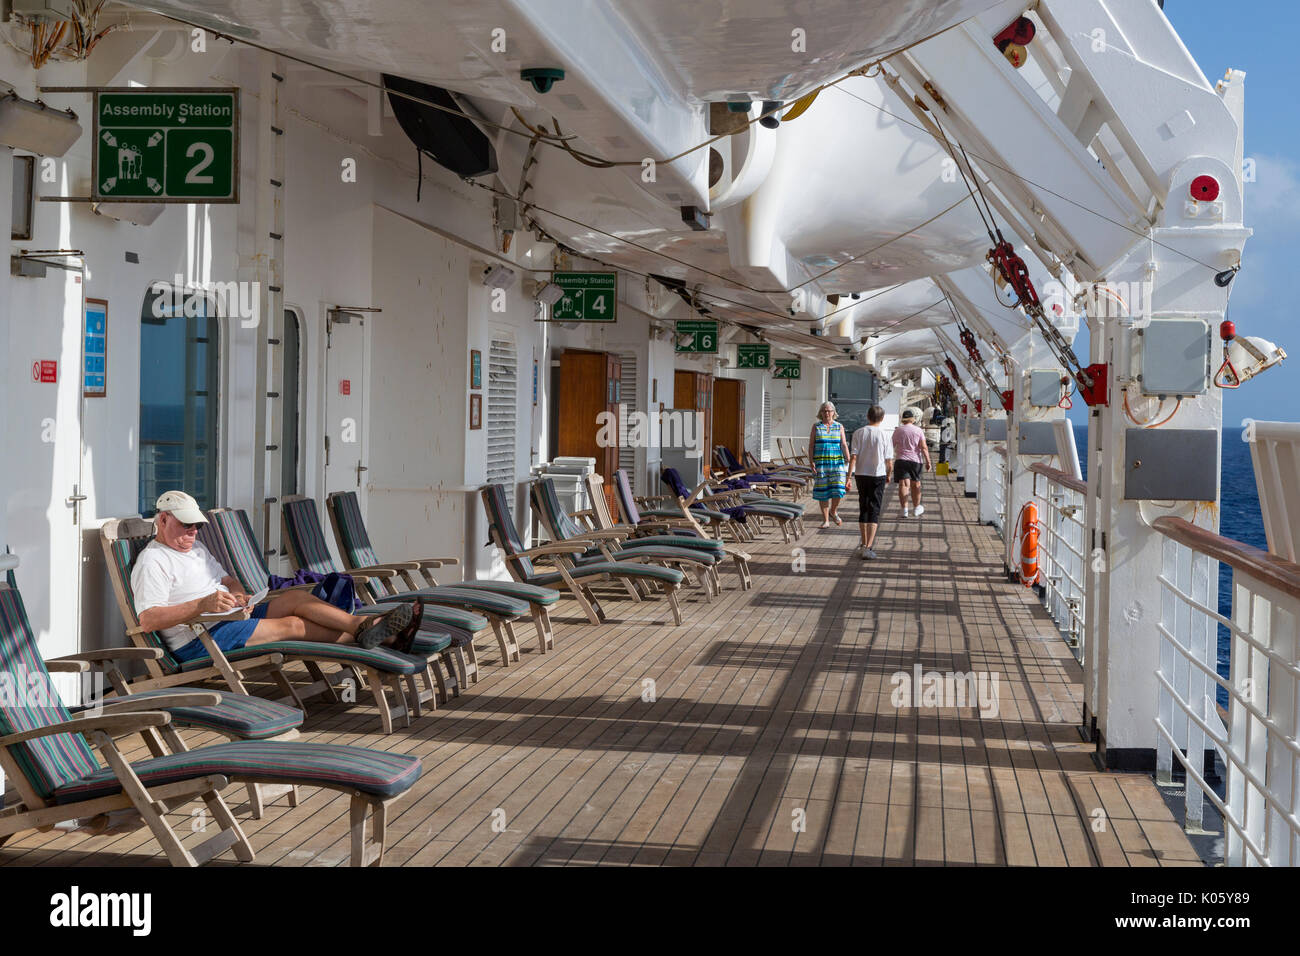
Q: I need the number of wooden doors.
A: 3